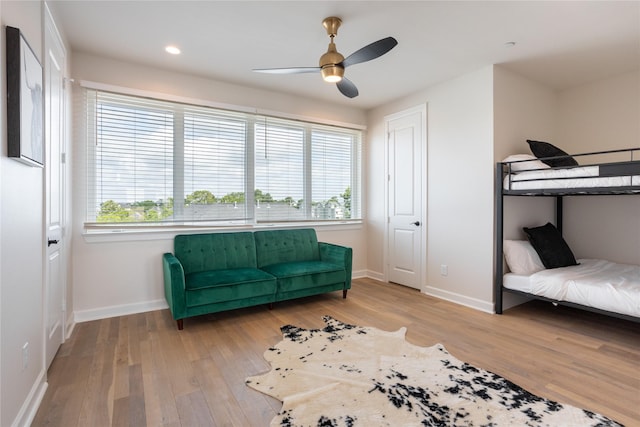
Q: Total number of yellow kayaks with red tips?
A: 0